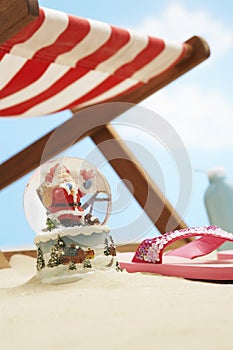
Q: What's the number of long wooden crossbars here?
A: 2